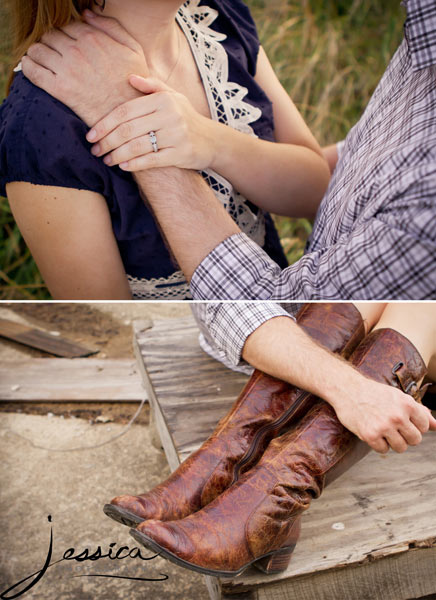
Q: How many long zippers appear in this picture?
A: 1